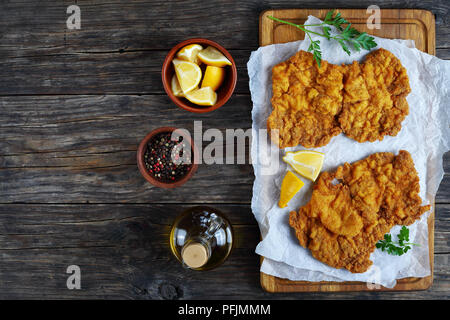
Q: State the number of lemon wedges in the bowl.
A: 6